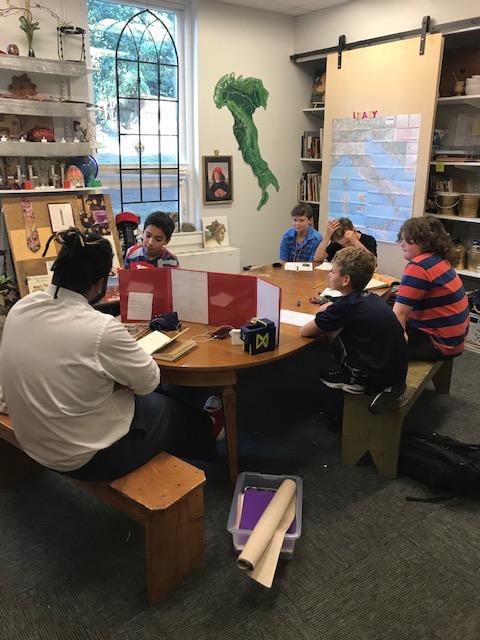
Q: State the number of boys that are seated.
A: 5